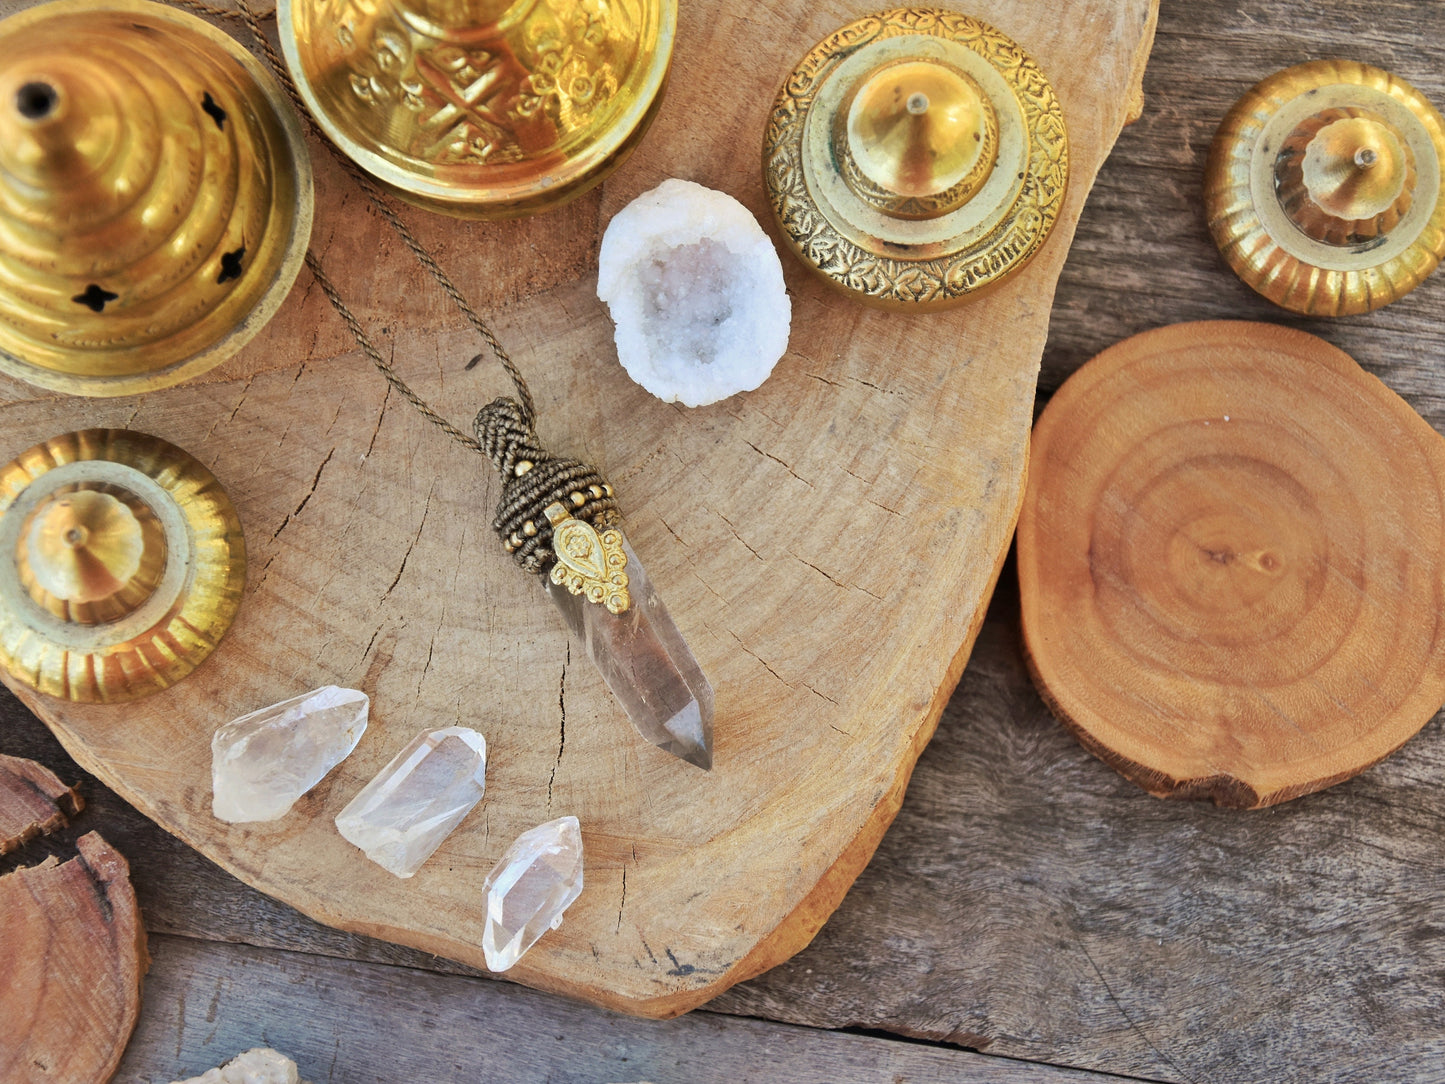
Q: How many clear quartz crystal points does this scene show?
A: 3